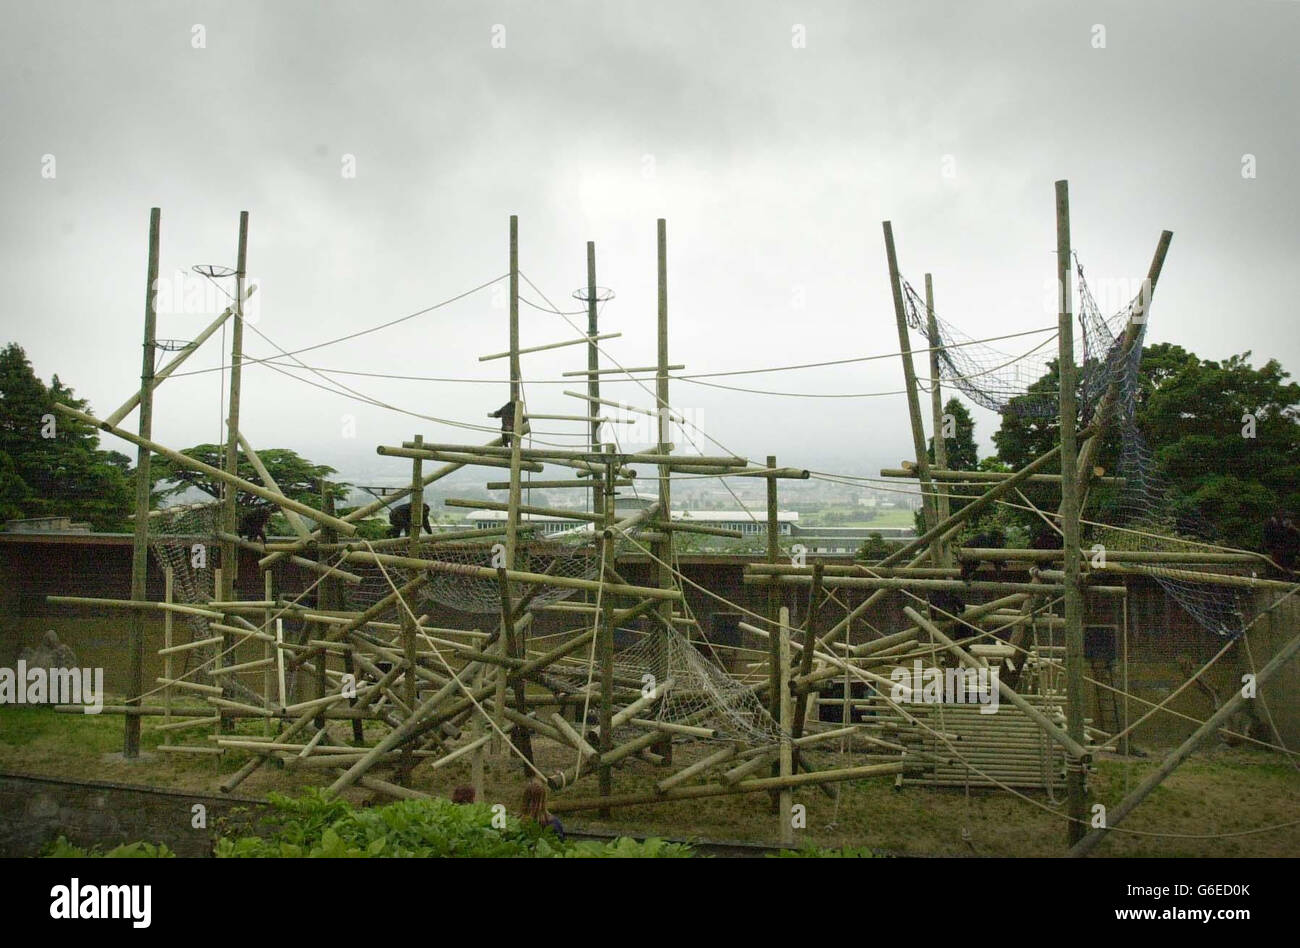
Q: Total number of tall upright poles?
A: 9